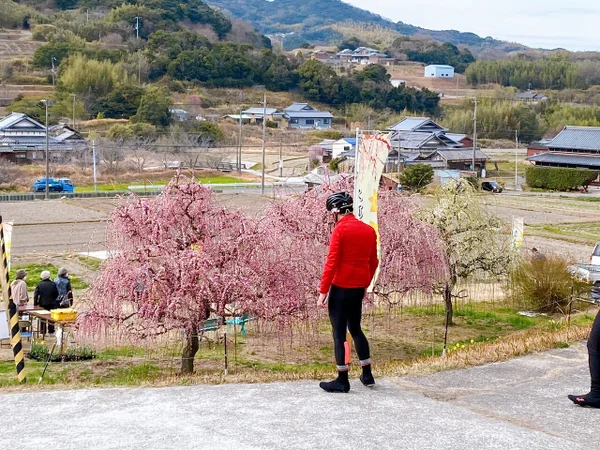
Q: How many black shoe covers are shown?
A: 3